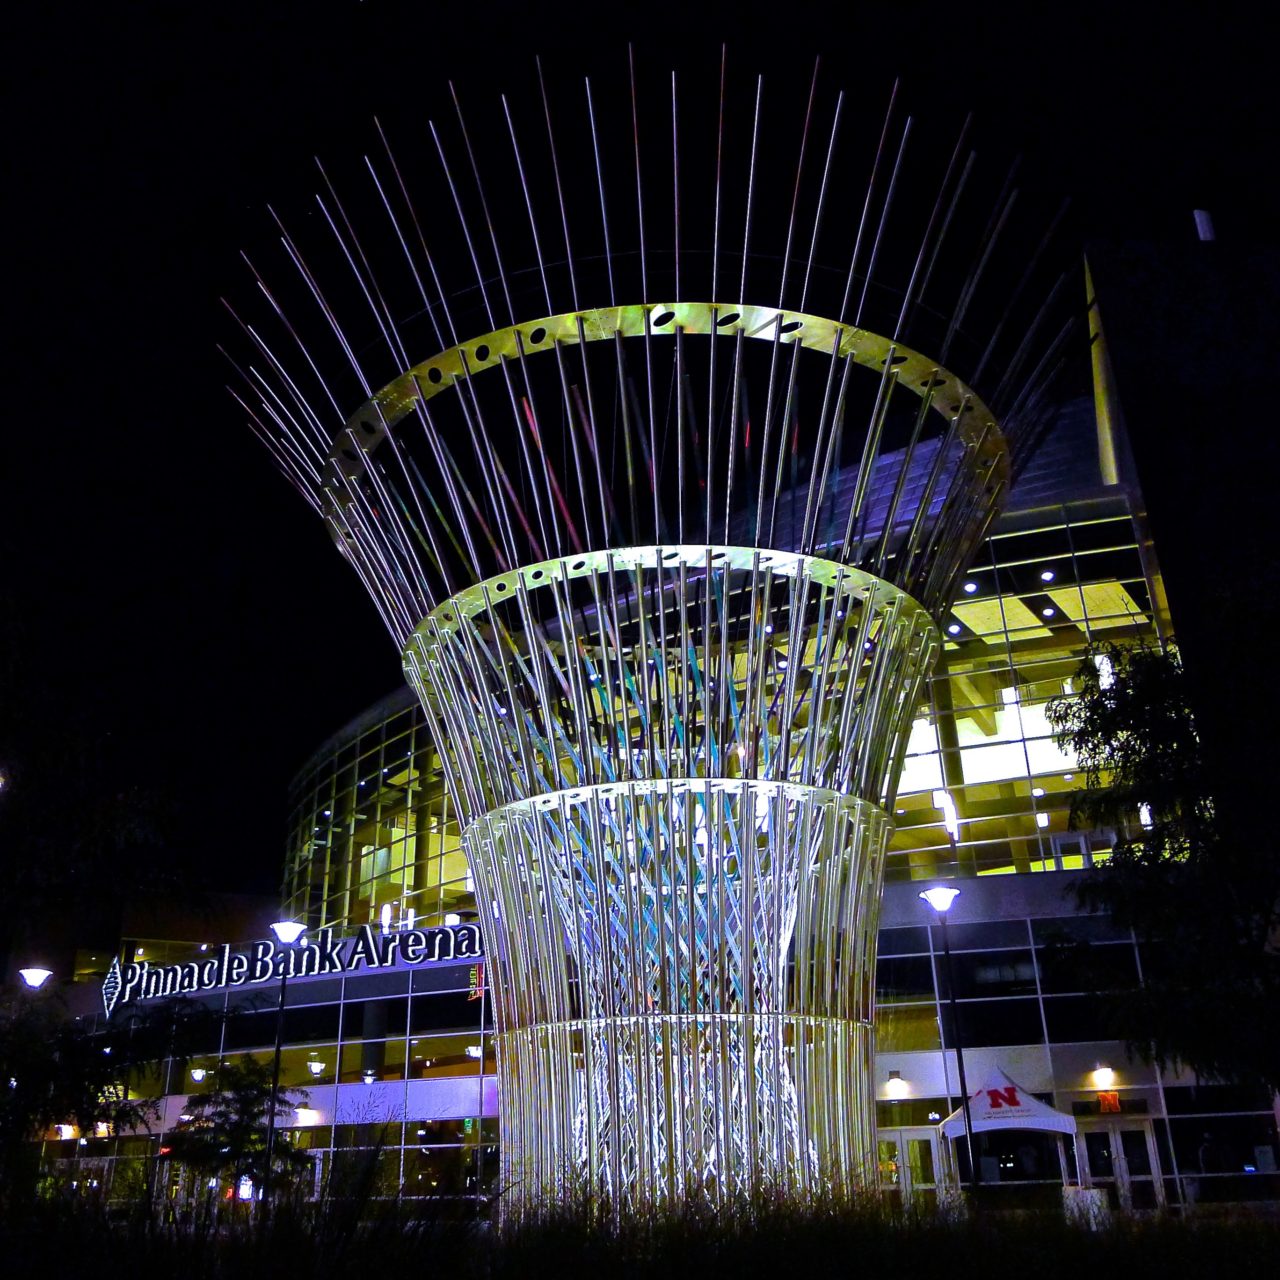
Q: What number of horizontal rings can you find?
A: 4